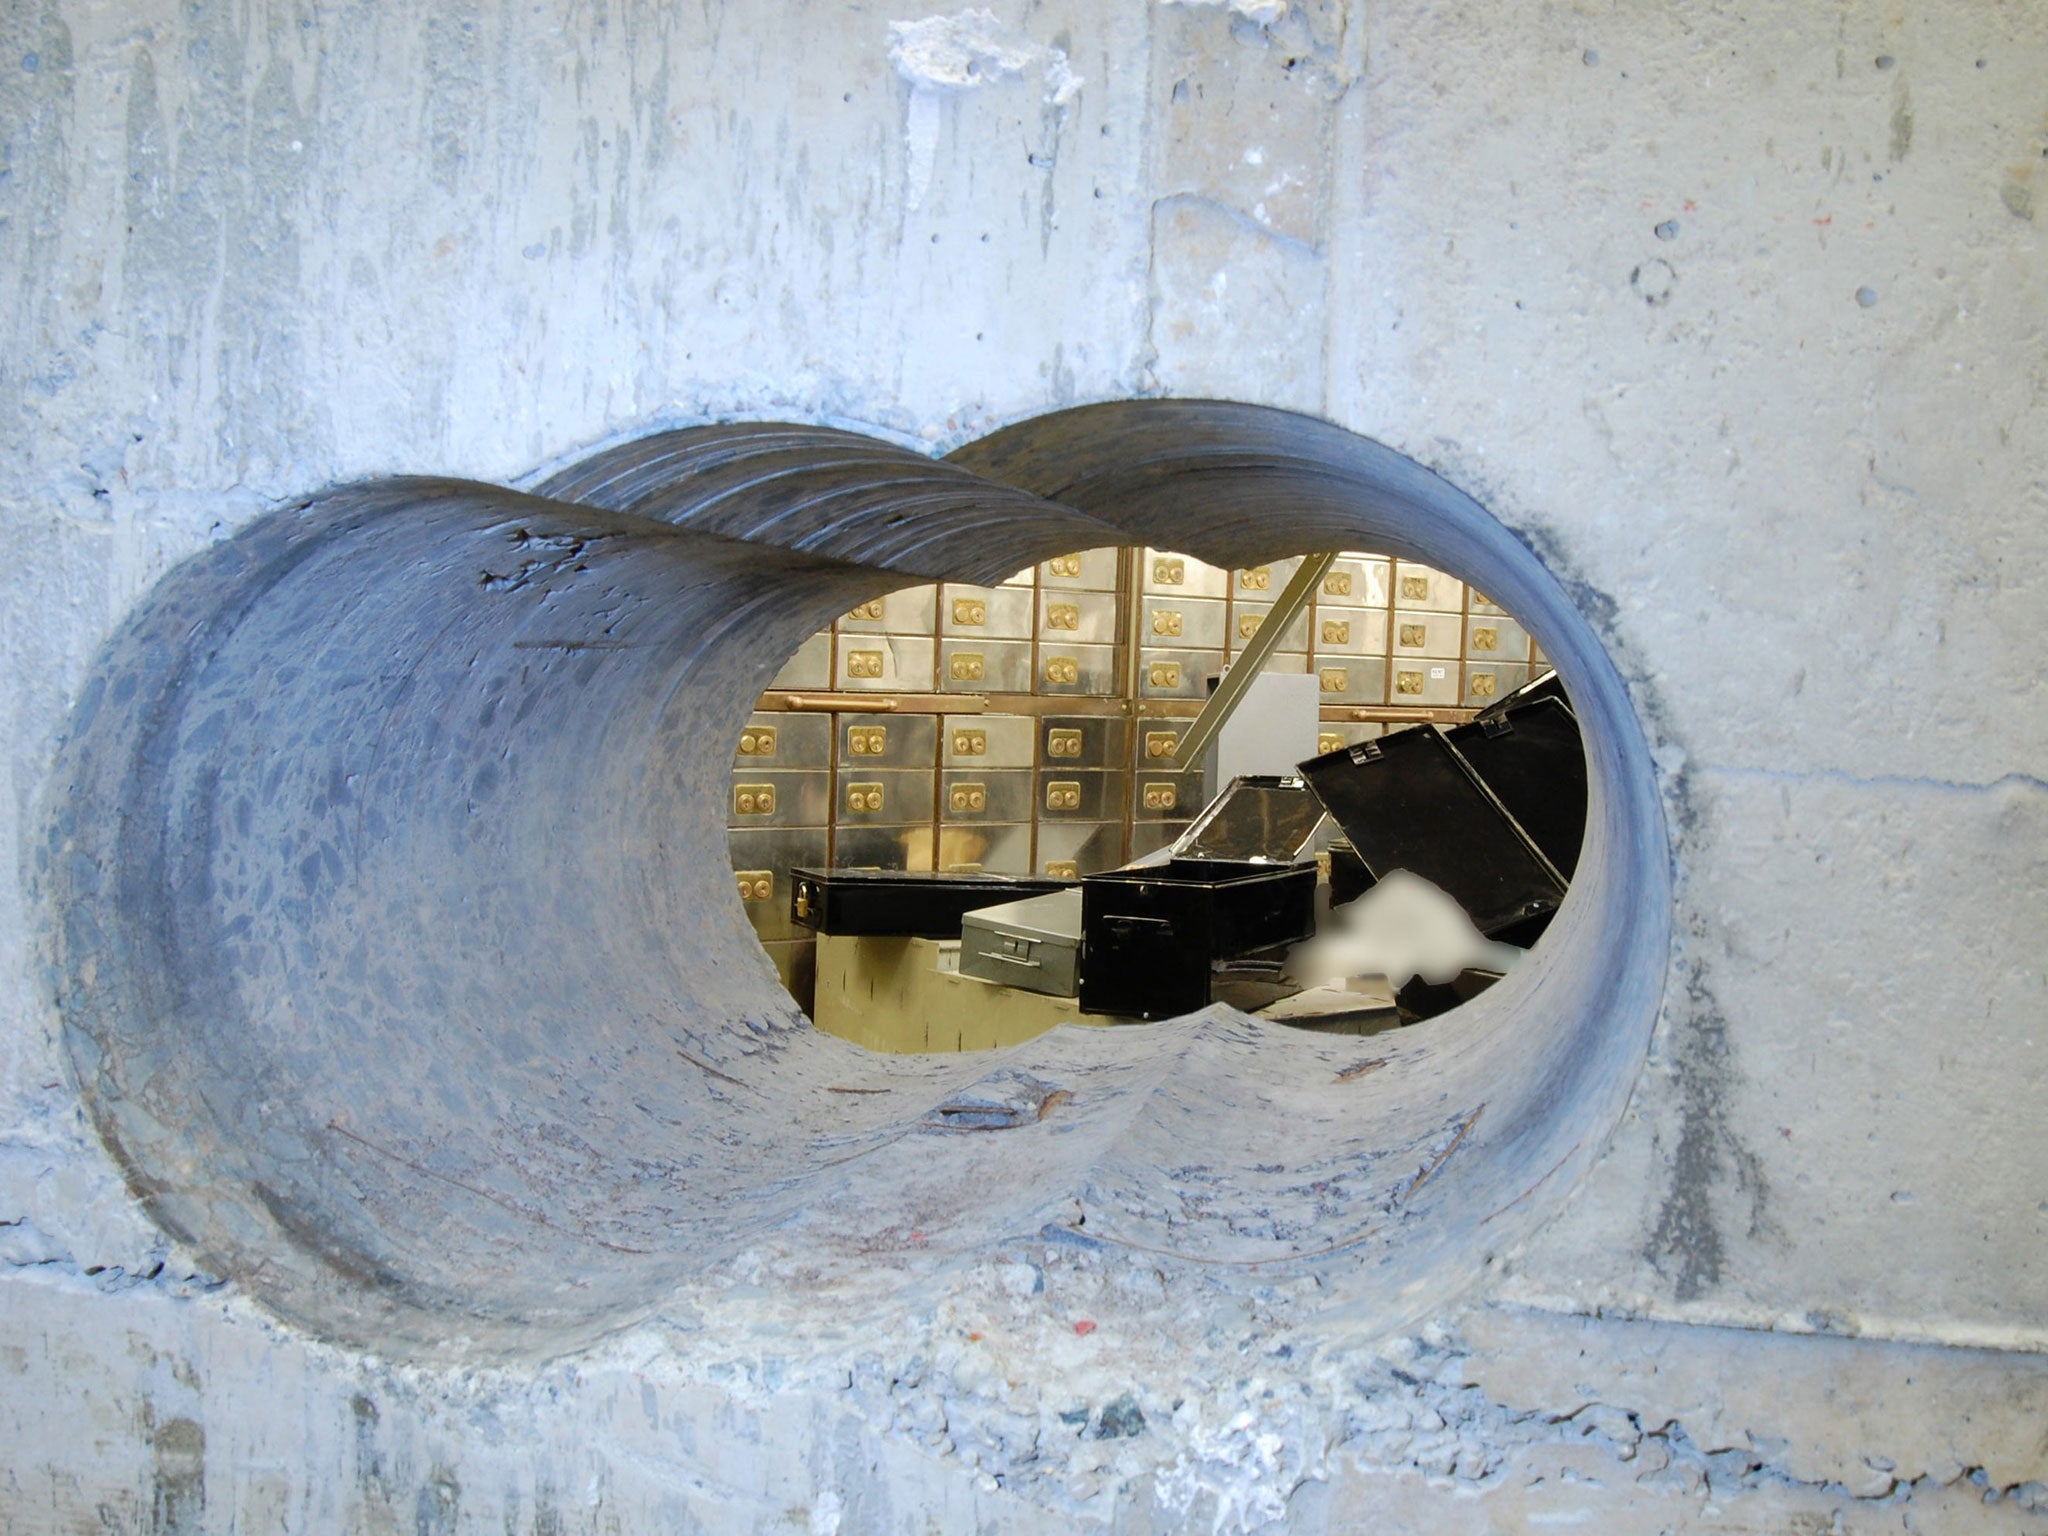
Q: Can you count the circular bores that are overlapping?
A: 3